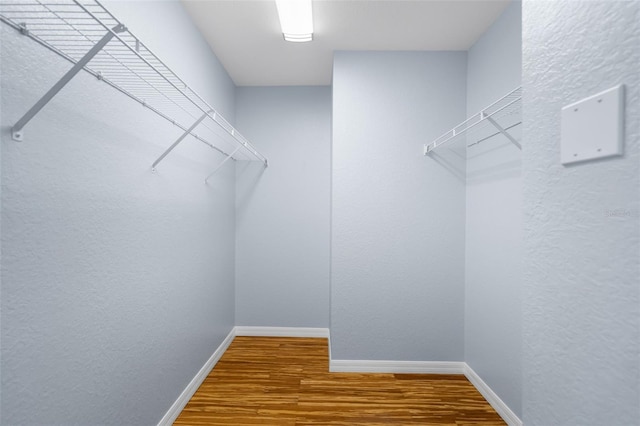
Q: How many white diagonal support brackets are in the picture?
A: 4